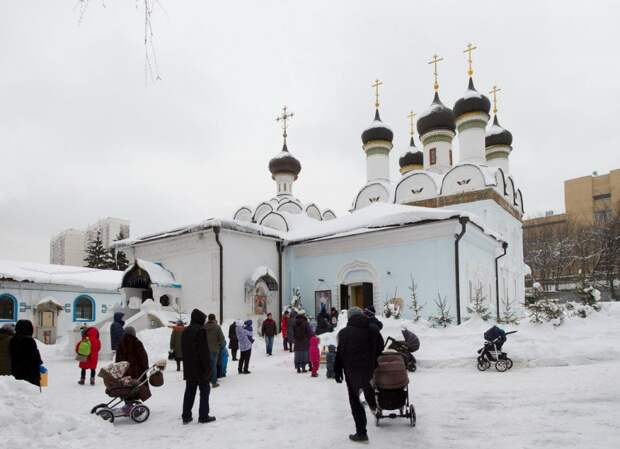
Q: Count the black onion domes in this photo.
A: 6